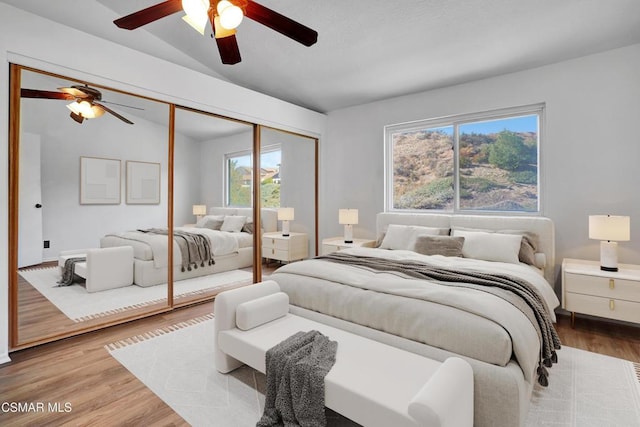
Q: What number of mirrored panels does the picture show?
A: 3